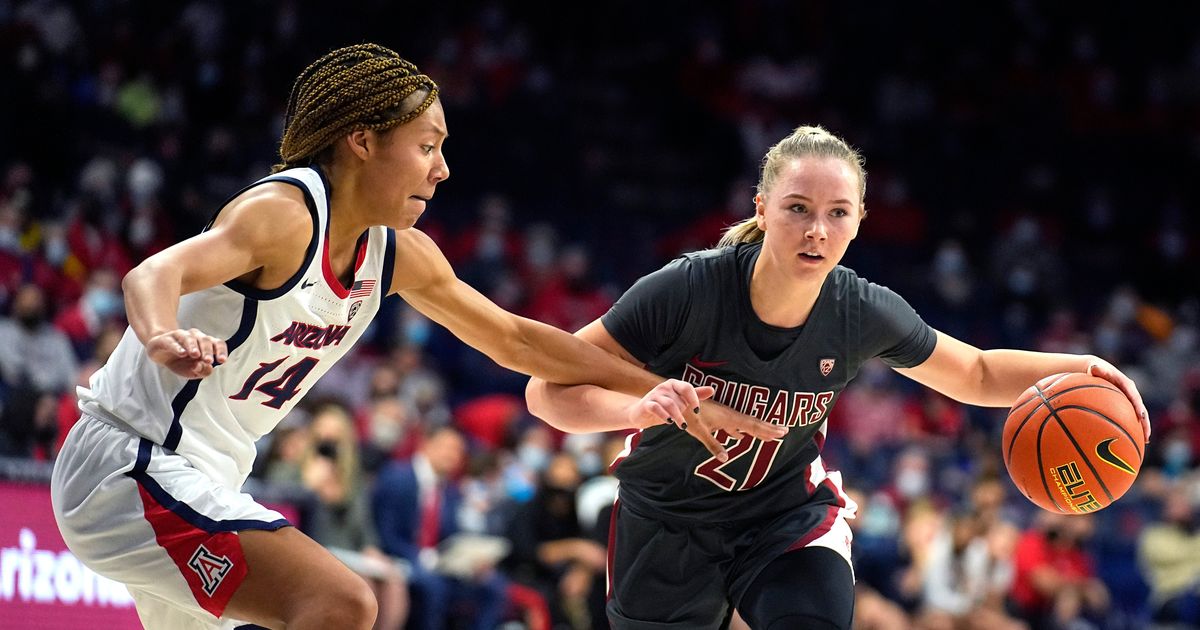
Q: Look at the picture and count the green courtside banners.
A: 0